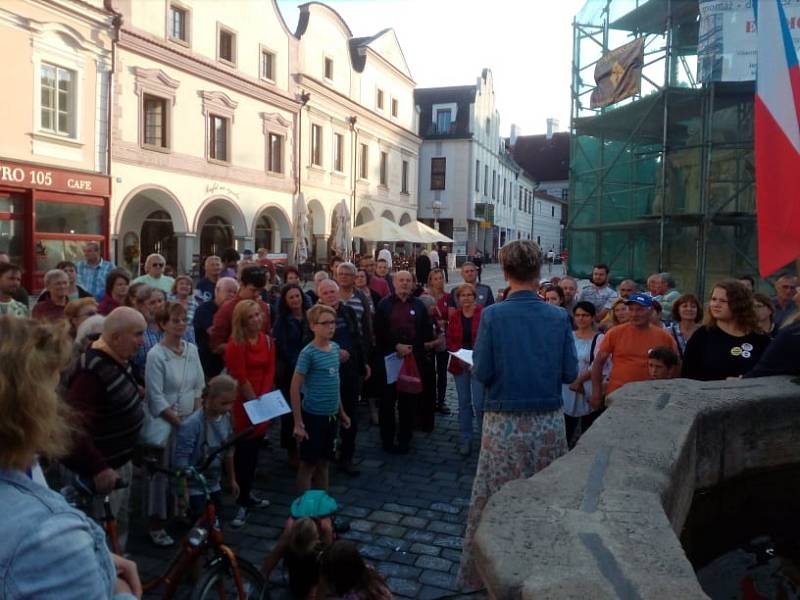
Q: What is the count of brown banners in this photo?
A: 1